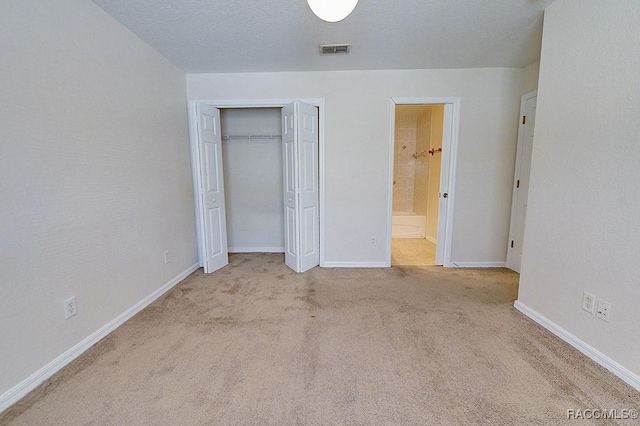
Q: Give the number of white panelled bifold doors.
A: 2